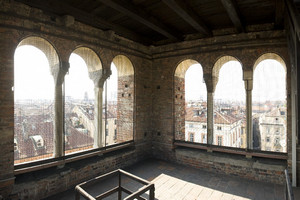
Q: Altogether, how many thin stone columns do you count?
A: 4